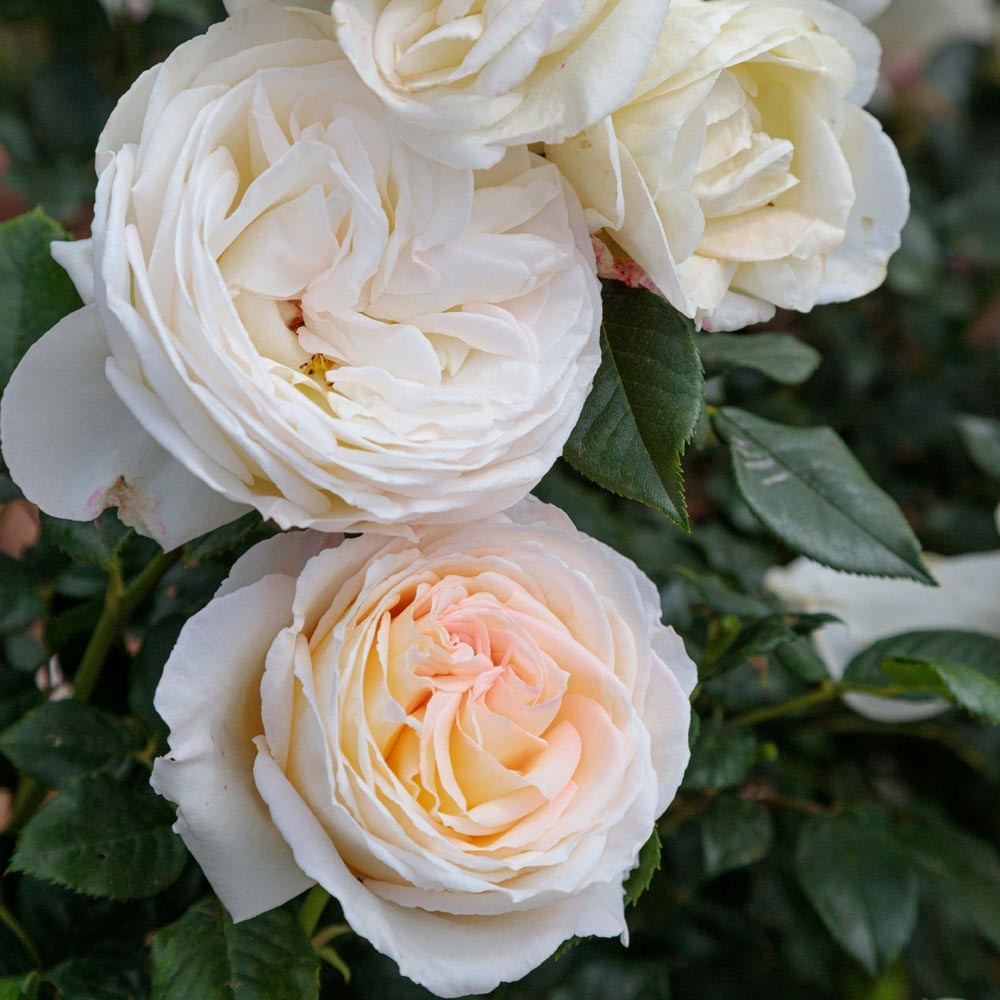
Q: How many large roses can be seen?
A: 4